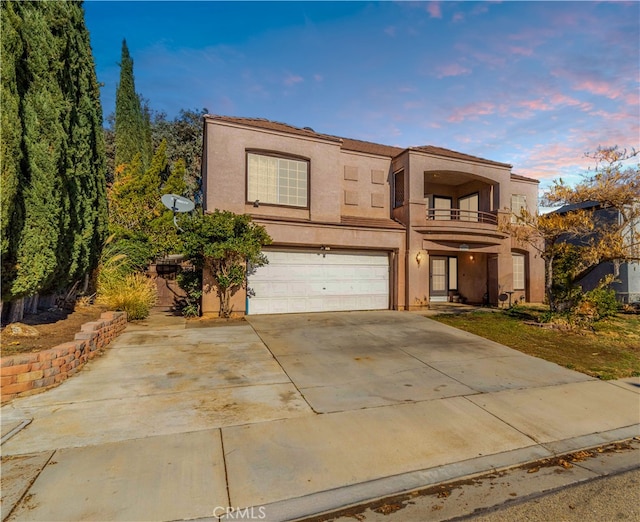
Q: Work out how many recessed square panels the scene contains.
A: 4